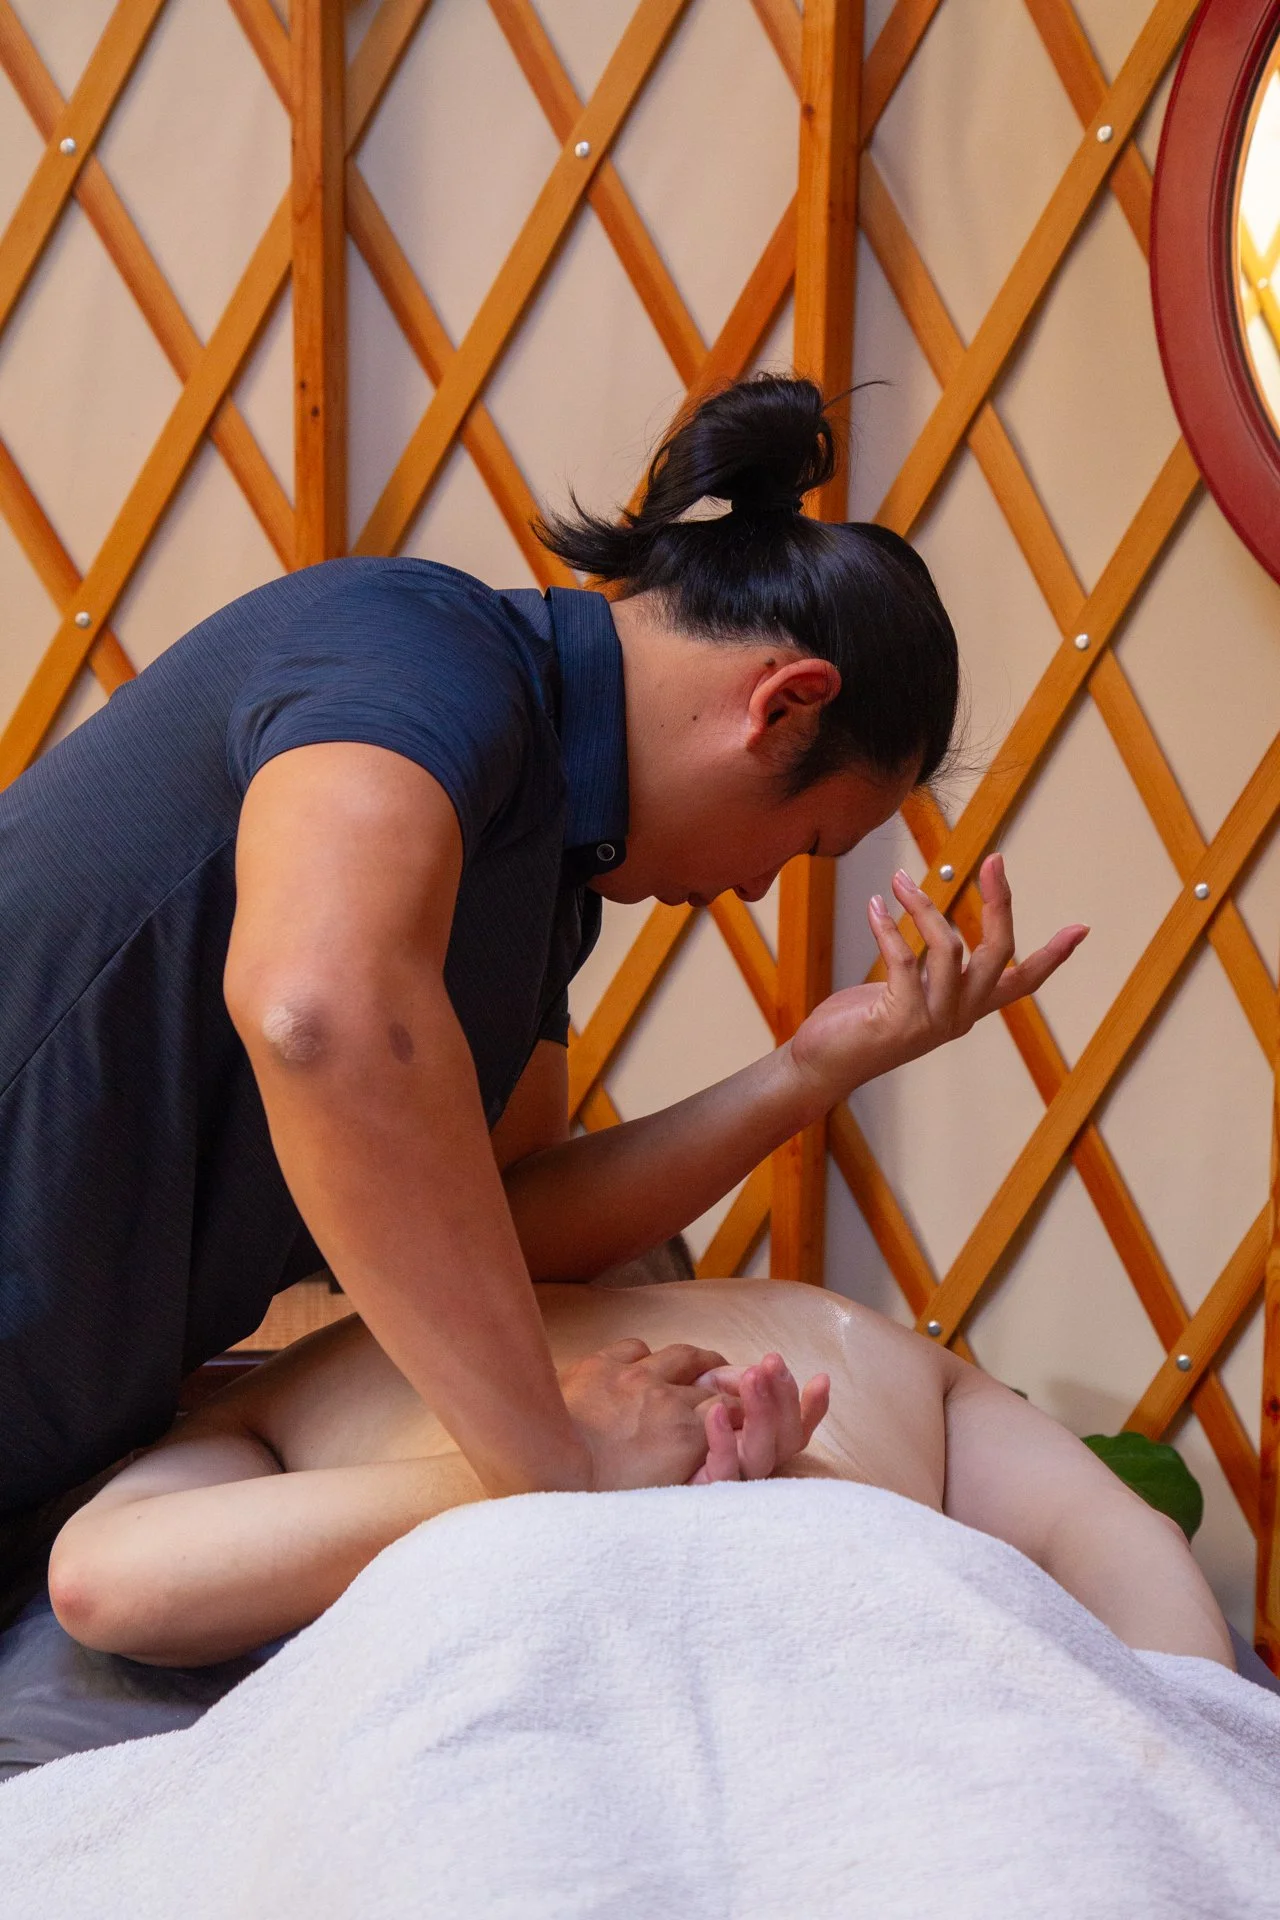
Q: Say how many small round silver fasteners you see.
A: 9